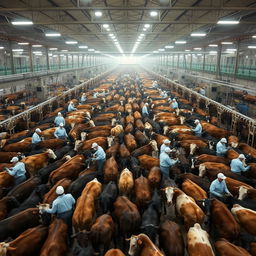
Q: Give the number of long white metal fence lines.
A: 2